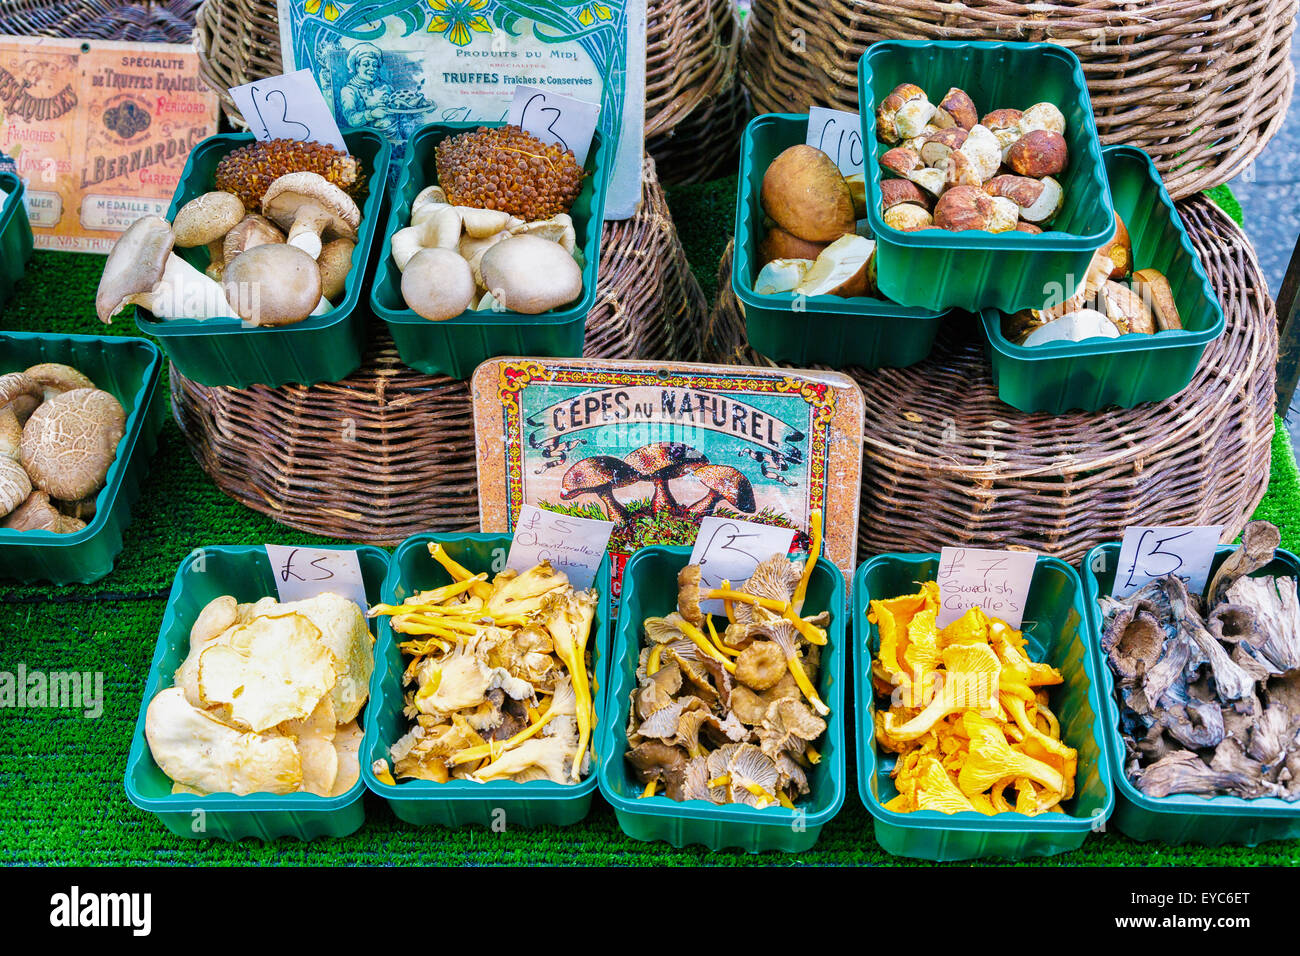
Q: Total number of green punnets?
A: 12